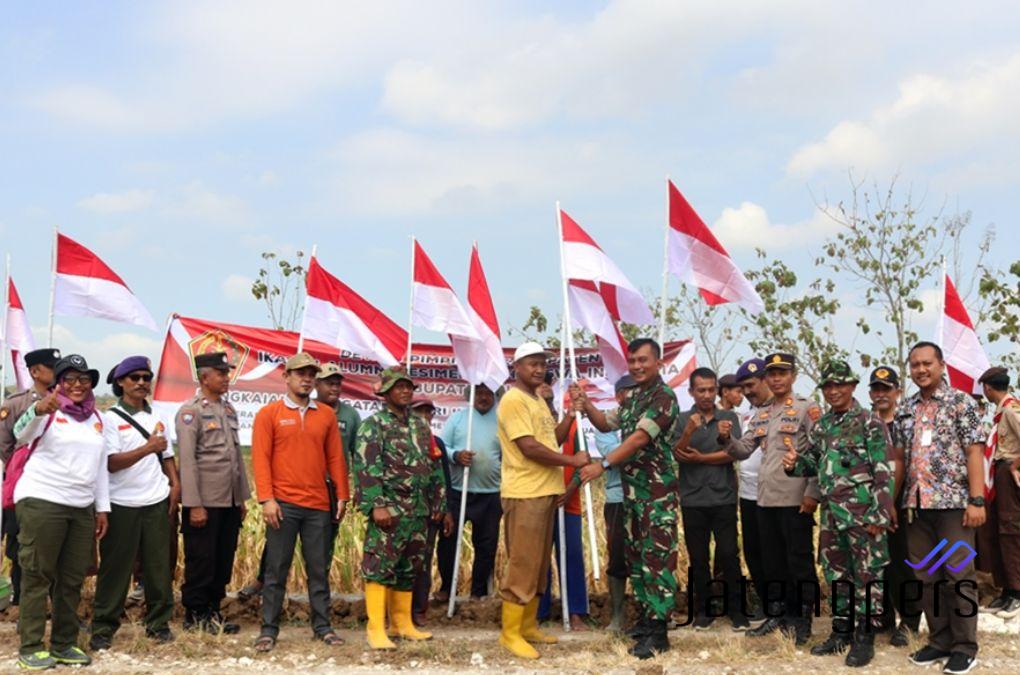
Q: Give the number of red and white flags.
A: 9